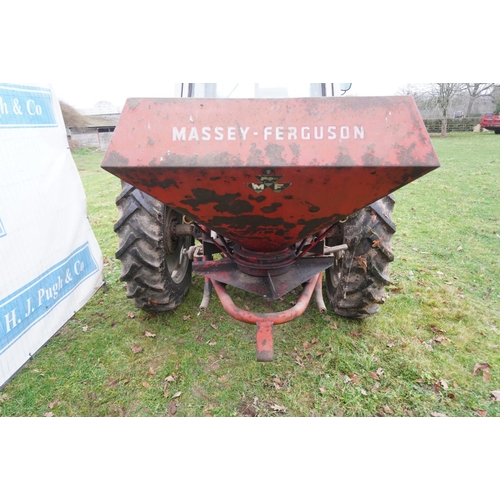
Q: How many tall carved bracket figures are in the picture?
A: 0